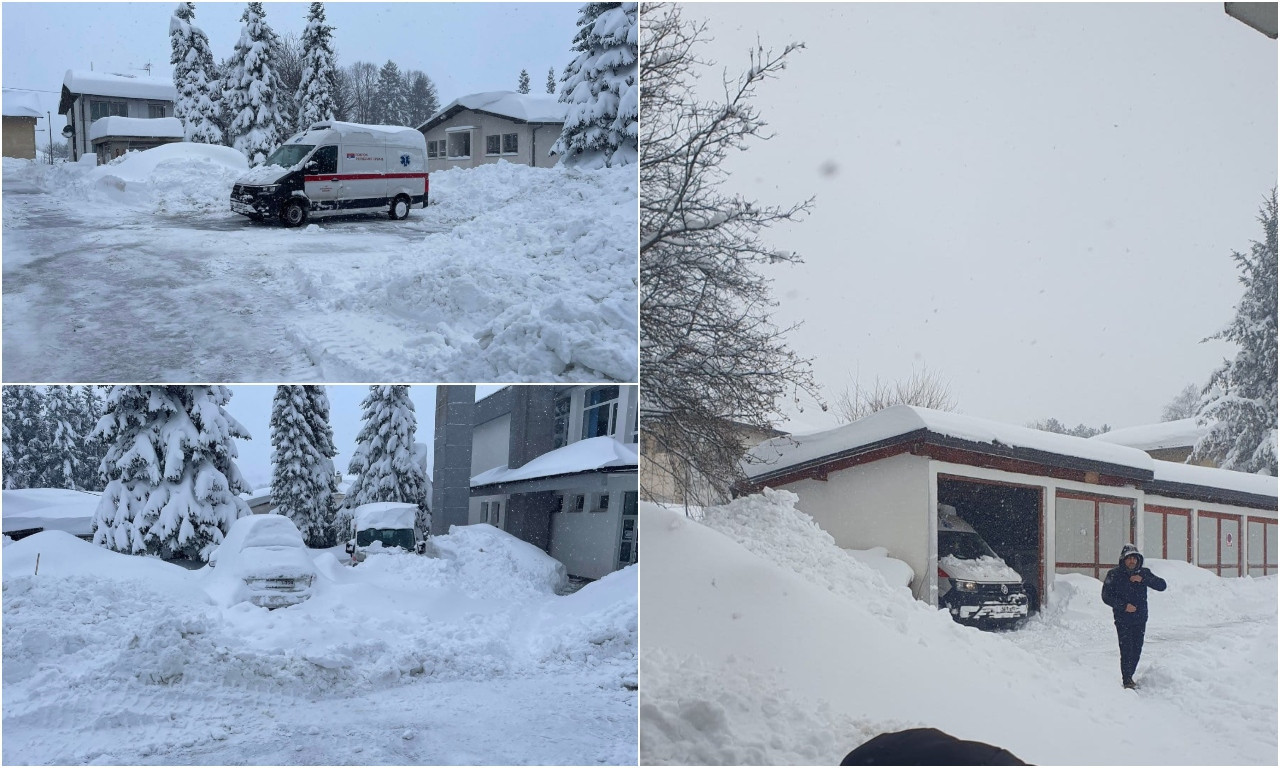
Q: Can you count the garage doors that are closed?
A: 4